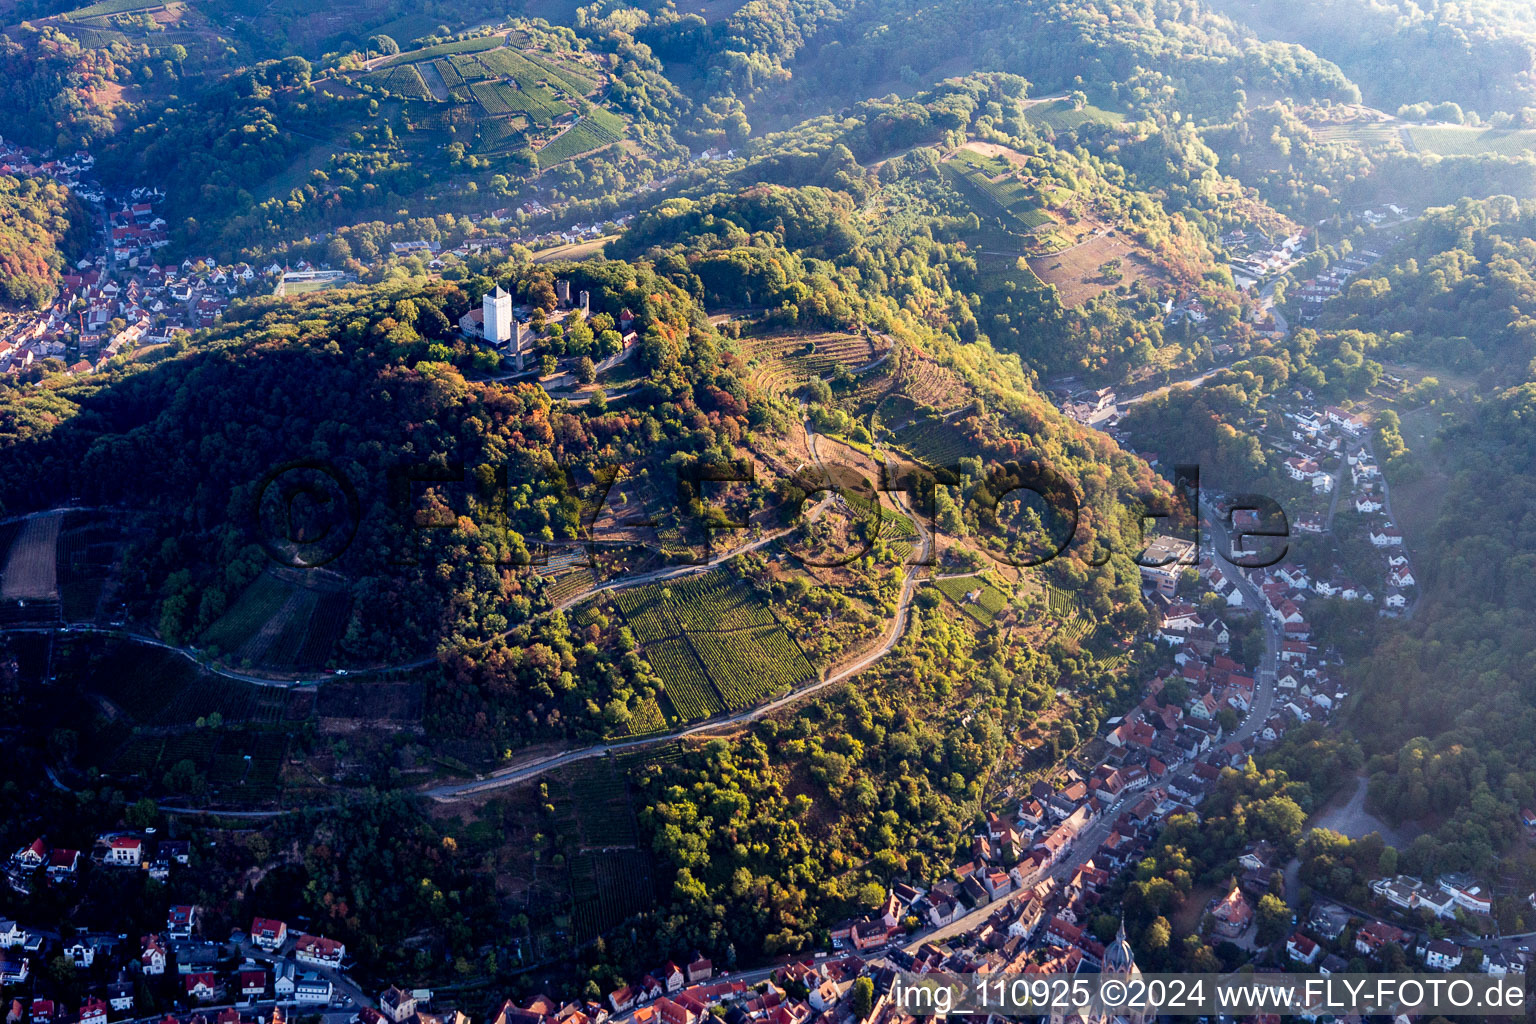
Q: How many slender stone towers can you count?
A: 3